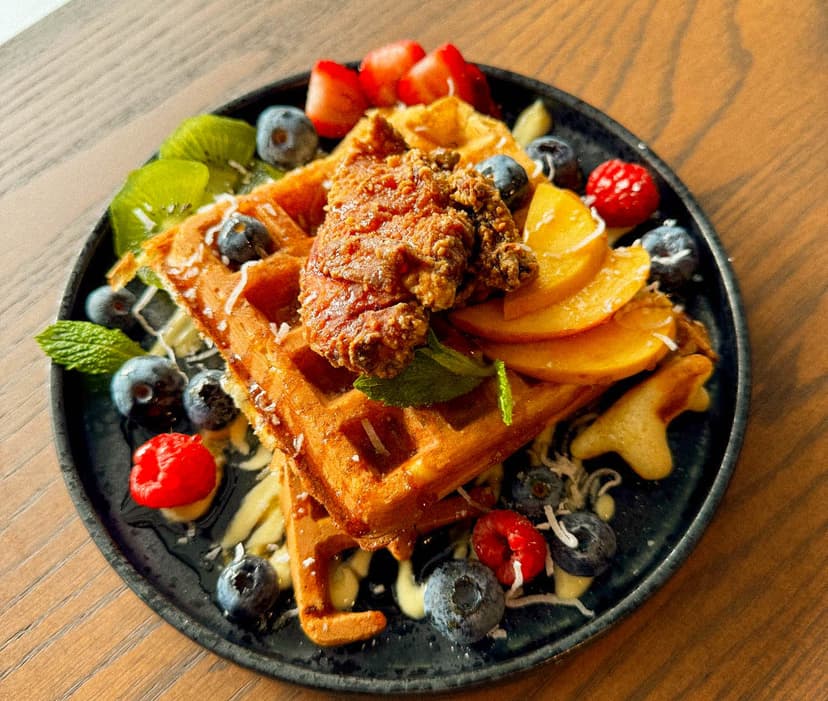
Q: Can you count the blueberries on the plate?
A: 12